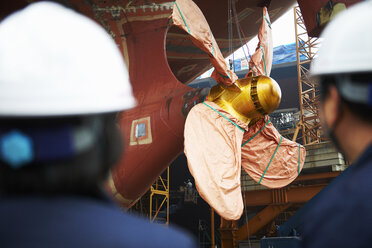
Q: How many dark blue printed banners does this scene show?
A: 0